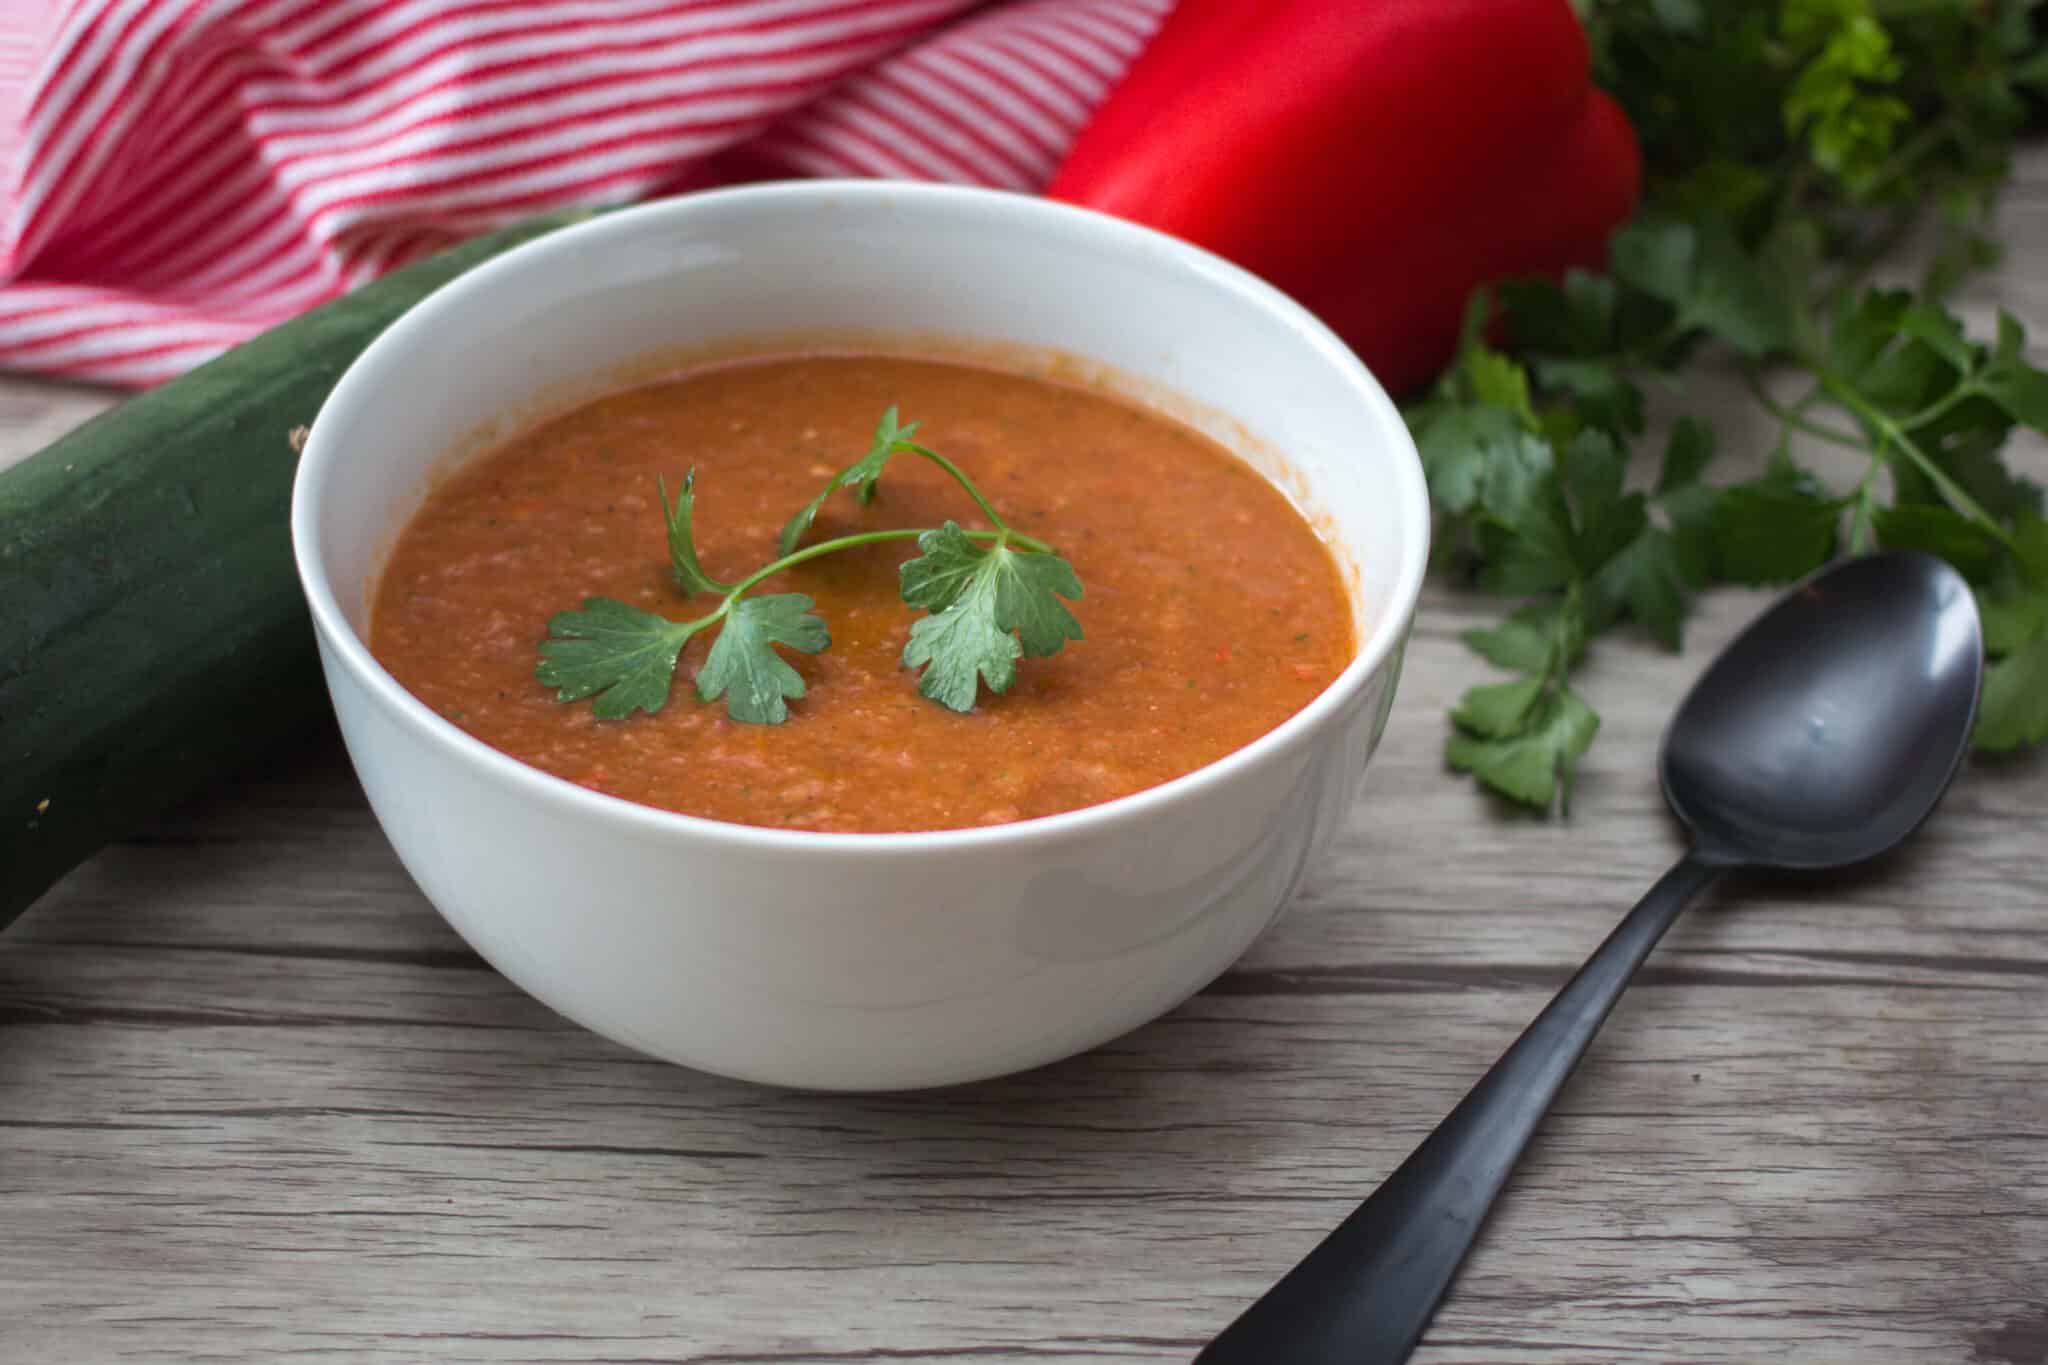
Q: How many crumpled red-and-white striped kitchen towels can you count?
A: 1